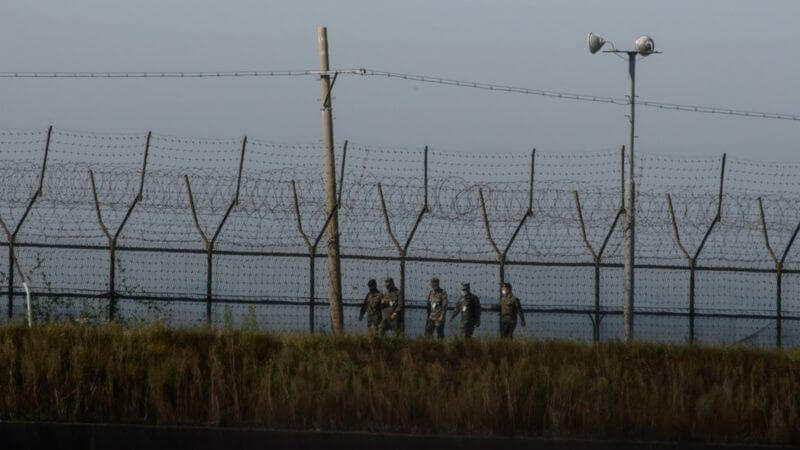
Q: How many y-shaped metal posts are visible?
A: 9